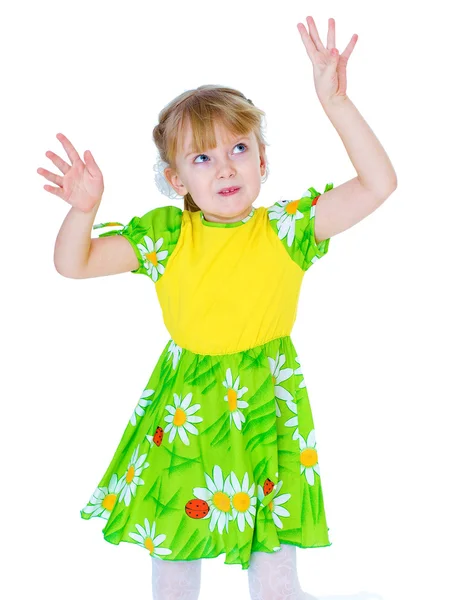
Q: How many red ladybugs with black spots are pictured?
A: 3